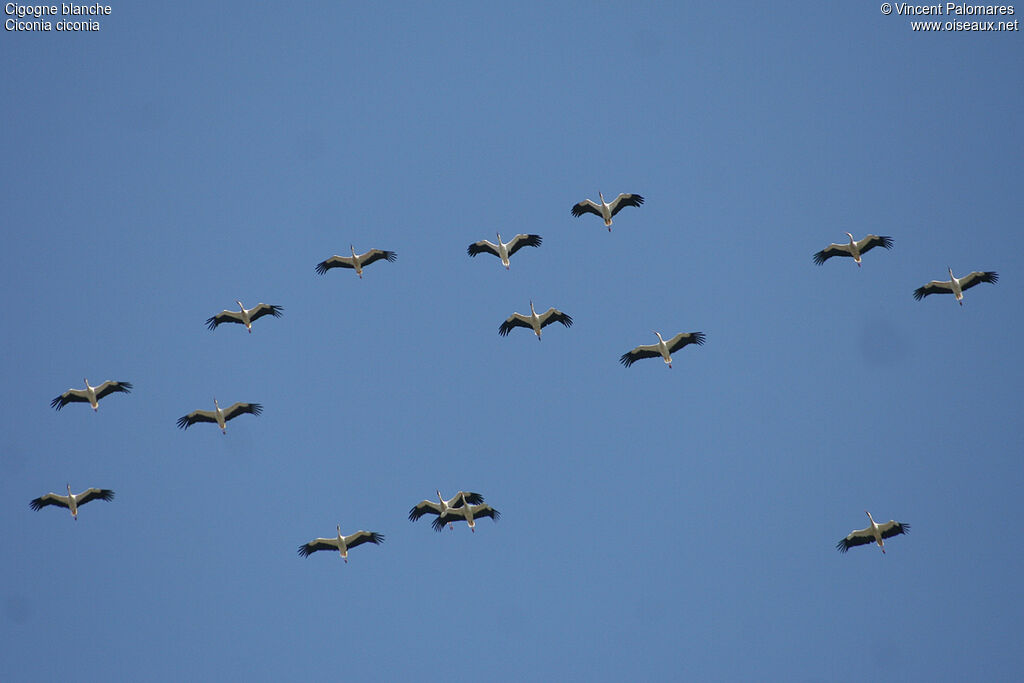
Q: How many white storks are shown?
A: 15